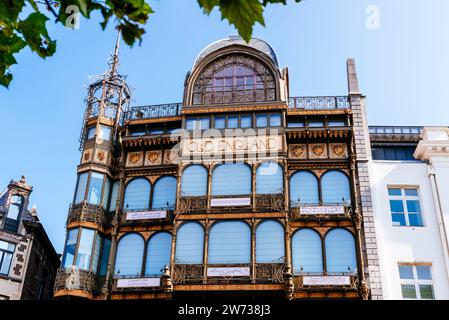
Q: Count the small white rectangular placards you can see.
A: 6